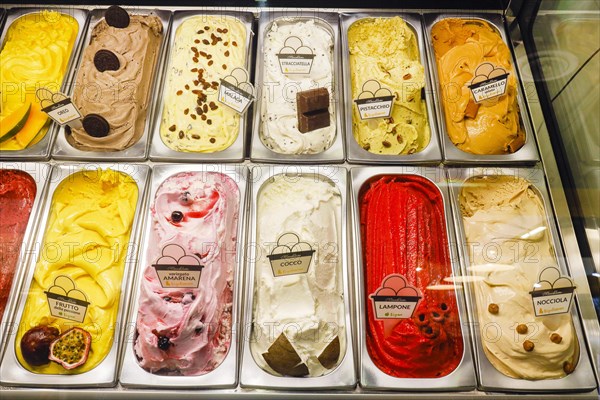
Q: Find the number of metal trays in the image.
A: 12